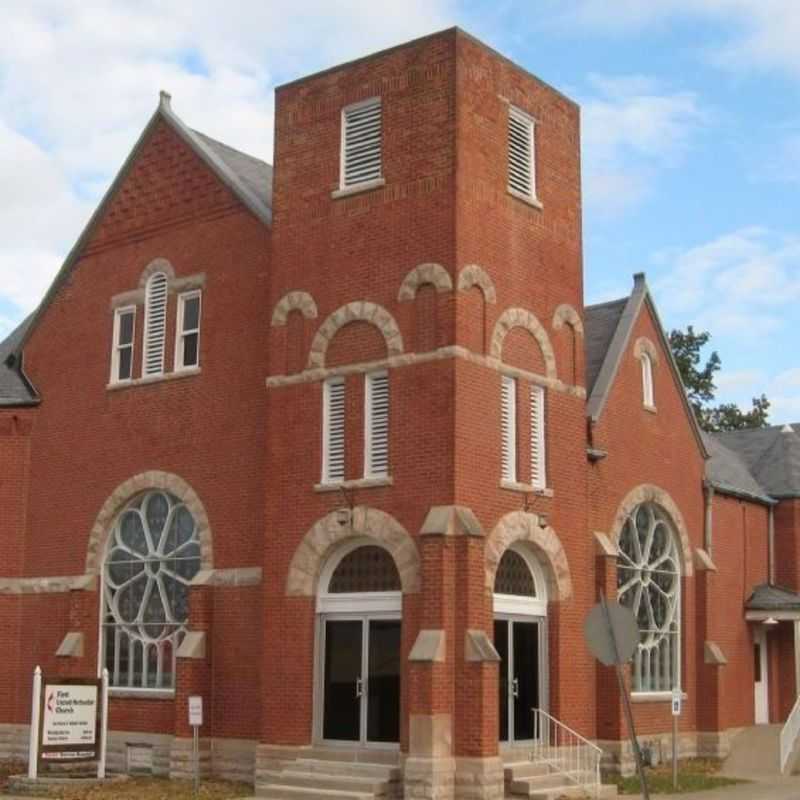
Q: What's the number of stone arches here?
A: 12